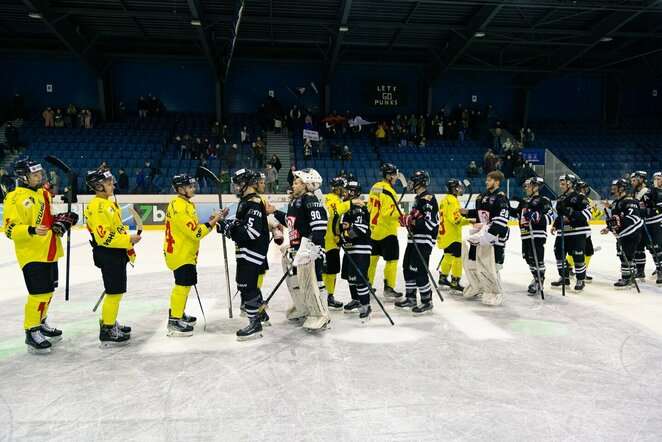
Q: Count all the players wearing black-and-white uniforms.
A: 10